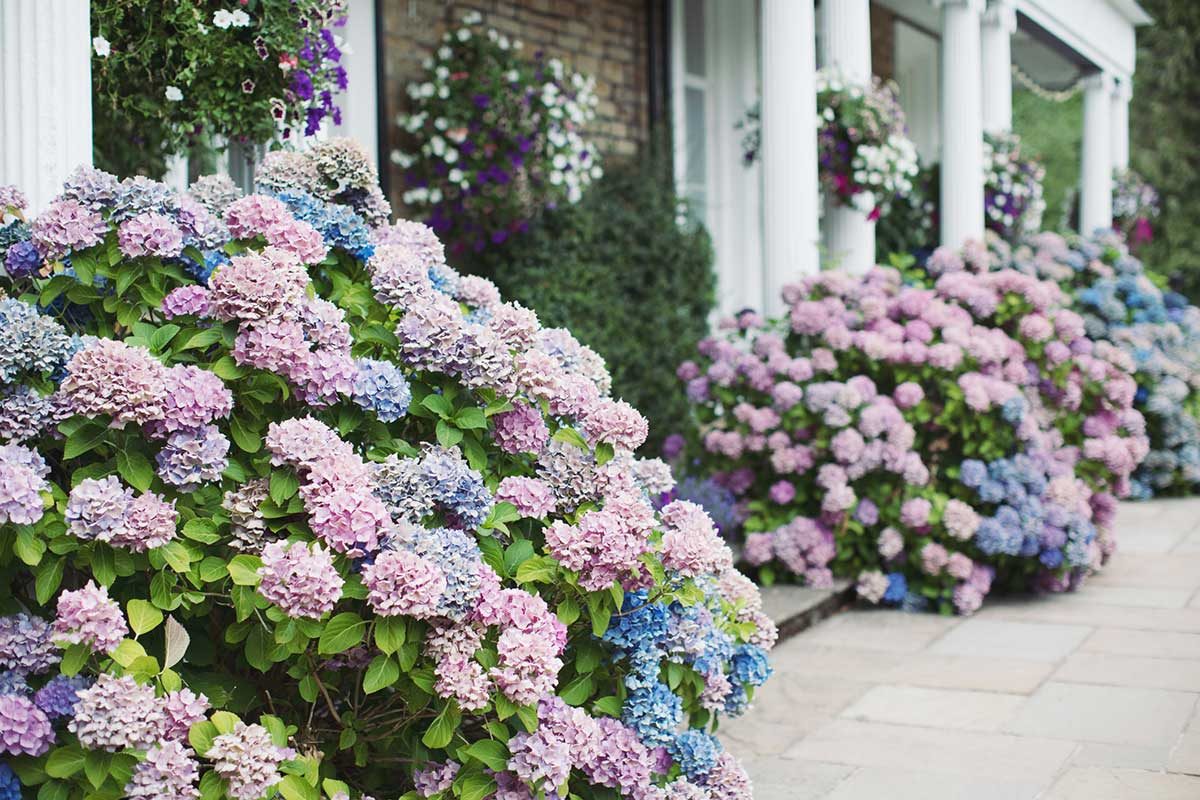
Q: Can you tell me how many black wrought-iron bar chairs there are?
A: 0